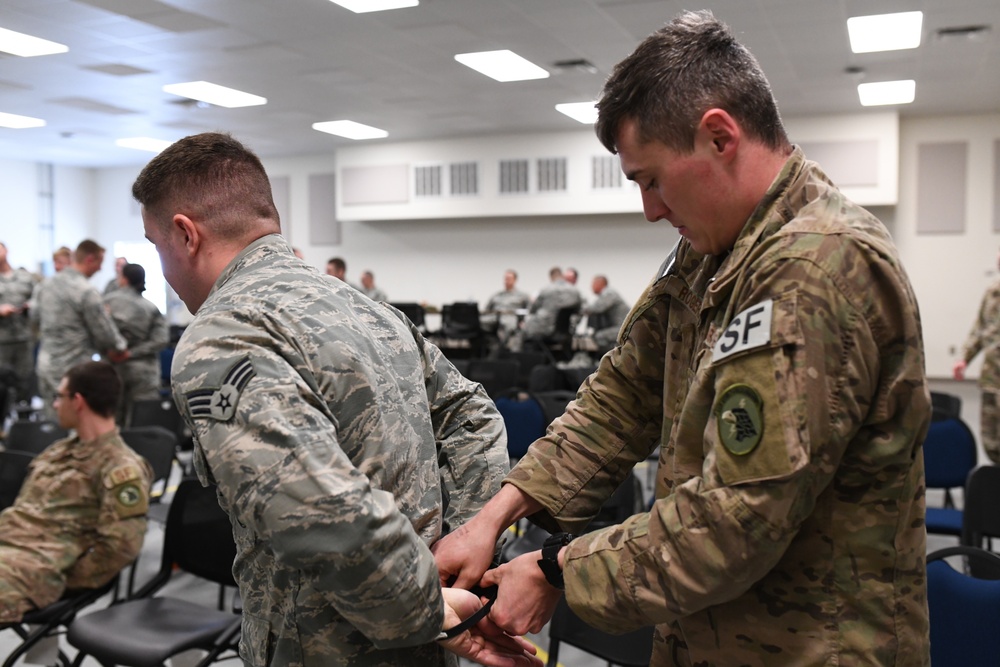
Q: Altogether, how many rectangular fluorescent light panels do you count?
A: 10